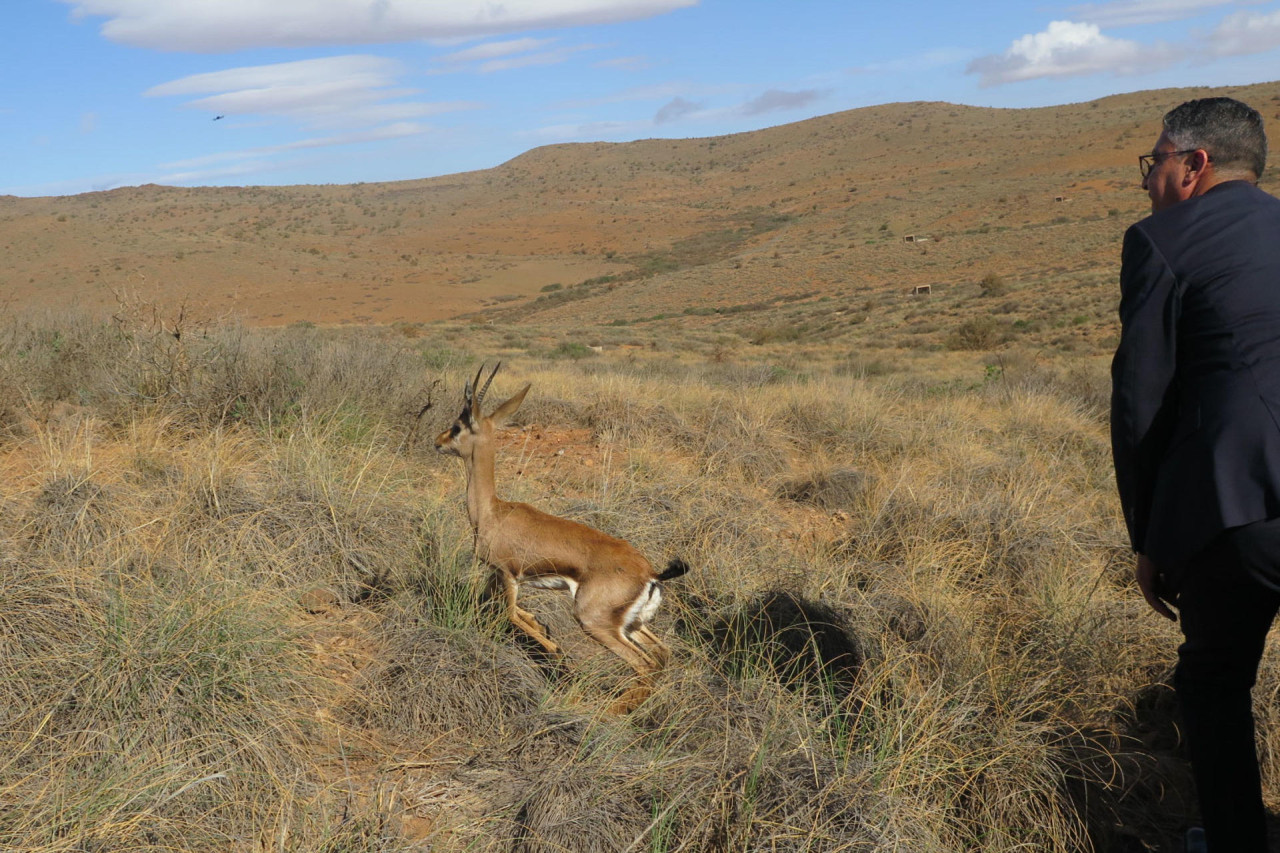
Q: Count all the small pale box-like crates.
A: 3